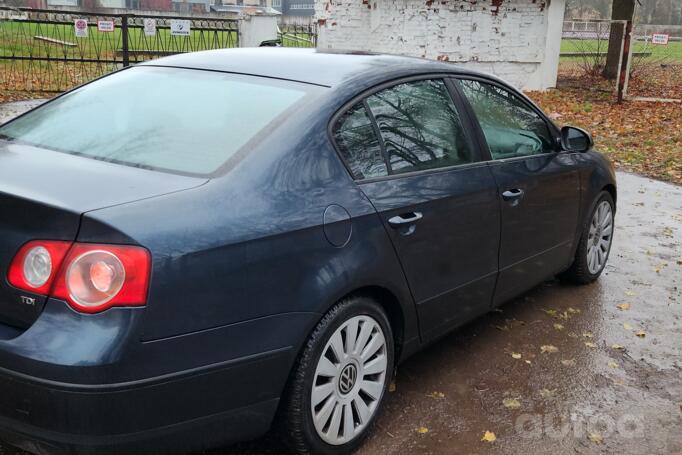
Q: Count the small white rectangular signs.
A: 5